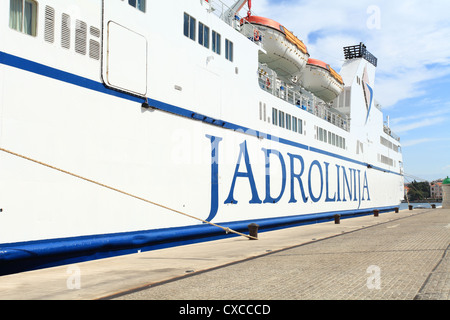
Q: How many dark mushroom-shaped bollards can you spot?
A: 6